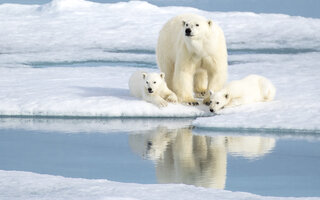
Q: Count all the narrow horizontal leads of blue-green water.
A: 2